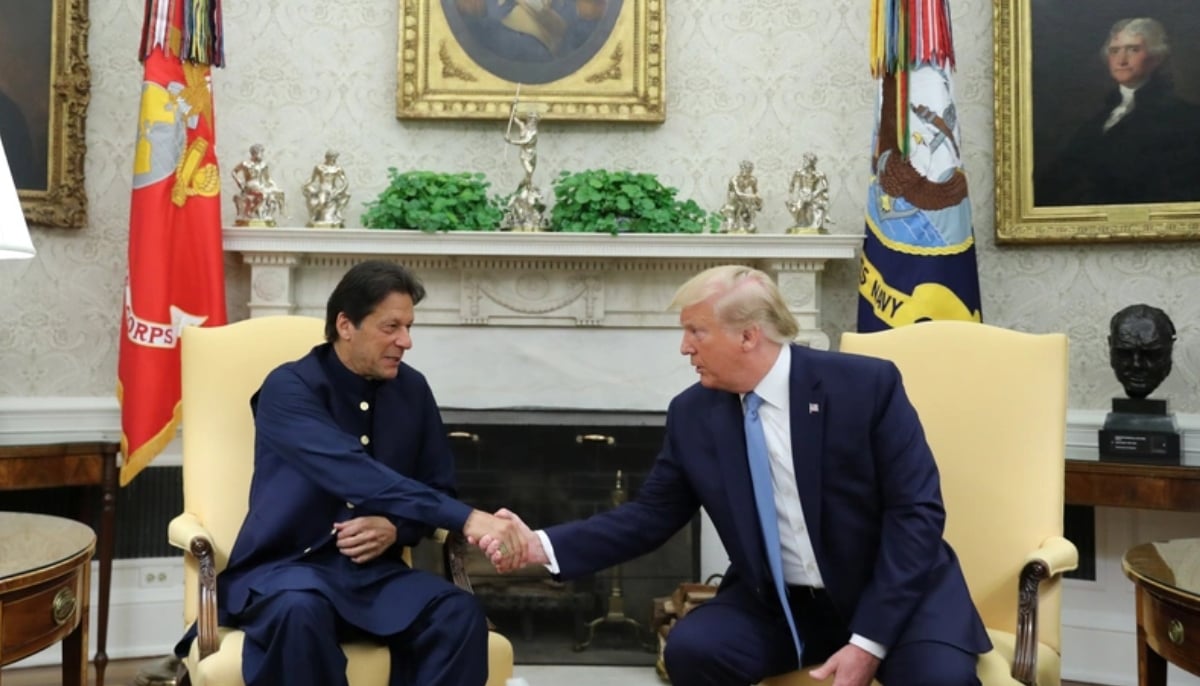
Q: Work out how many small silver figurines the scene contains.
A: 5